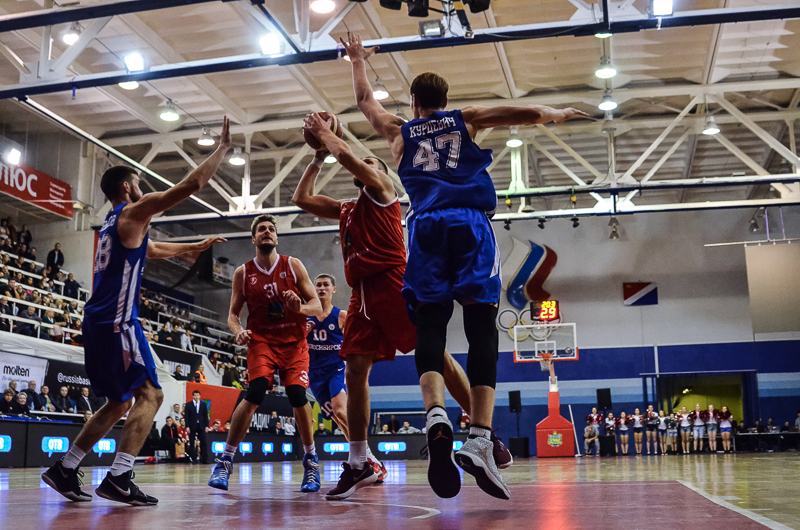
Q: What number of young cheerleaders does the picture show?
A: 11